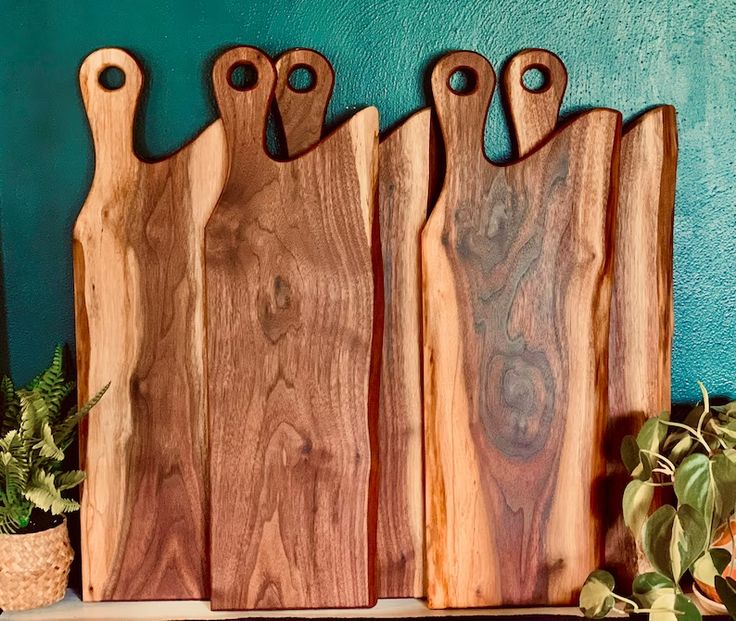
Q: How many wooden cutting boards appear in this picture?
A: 5